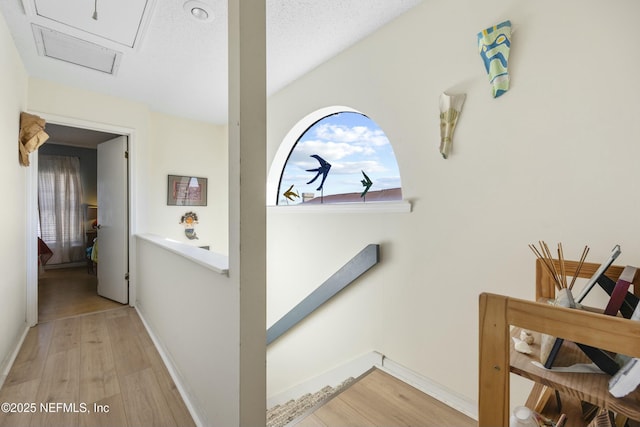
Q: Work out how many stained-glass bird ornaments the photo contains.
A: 3